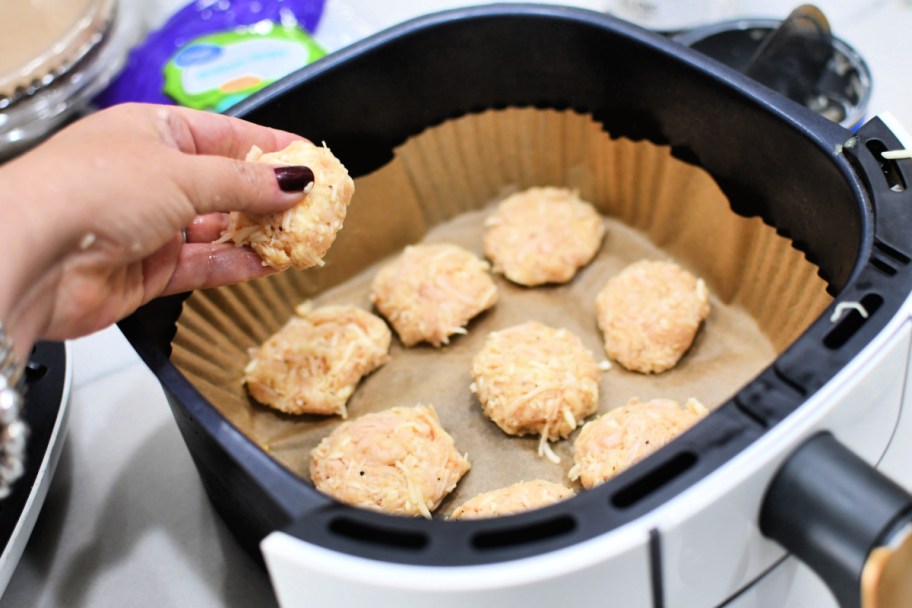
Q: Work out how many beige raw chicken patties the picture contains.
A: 9